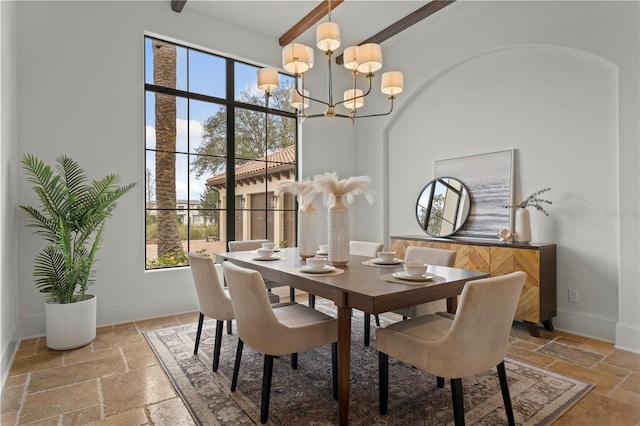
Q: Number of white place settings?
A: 6